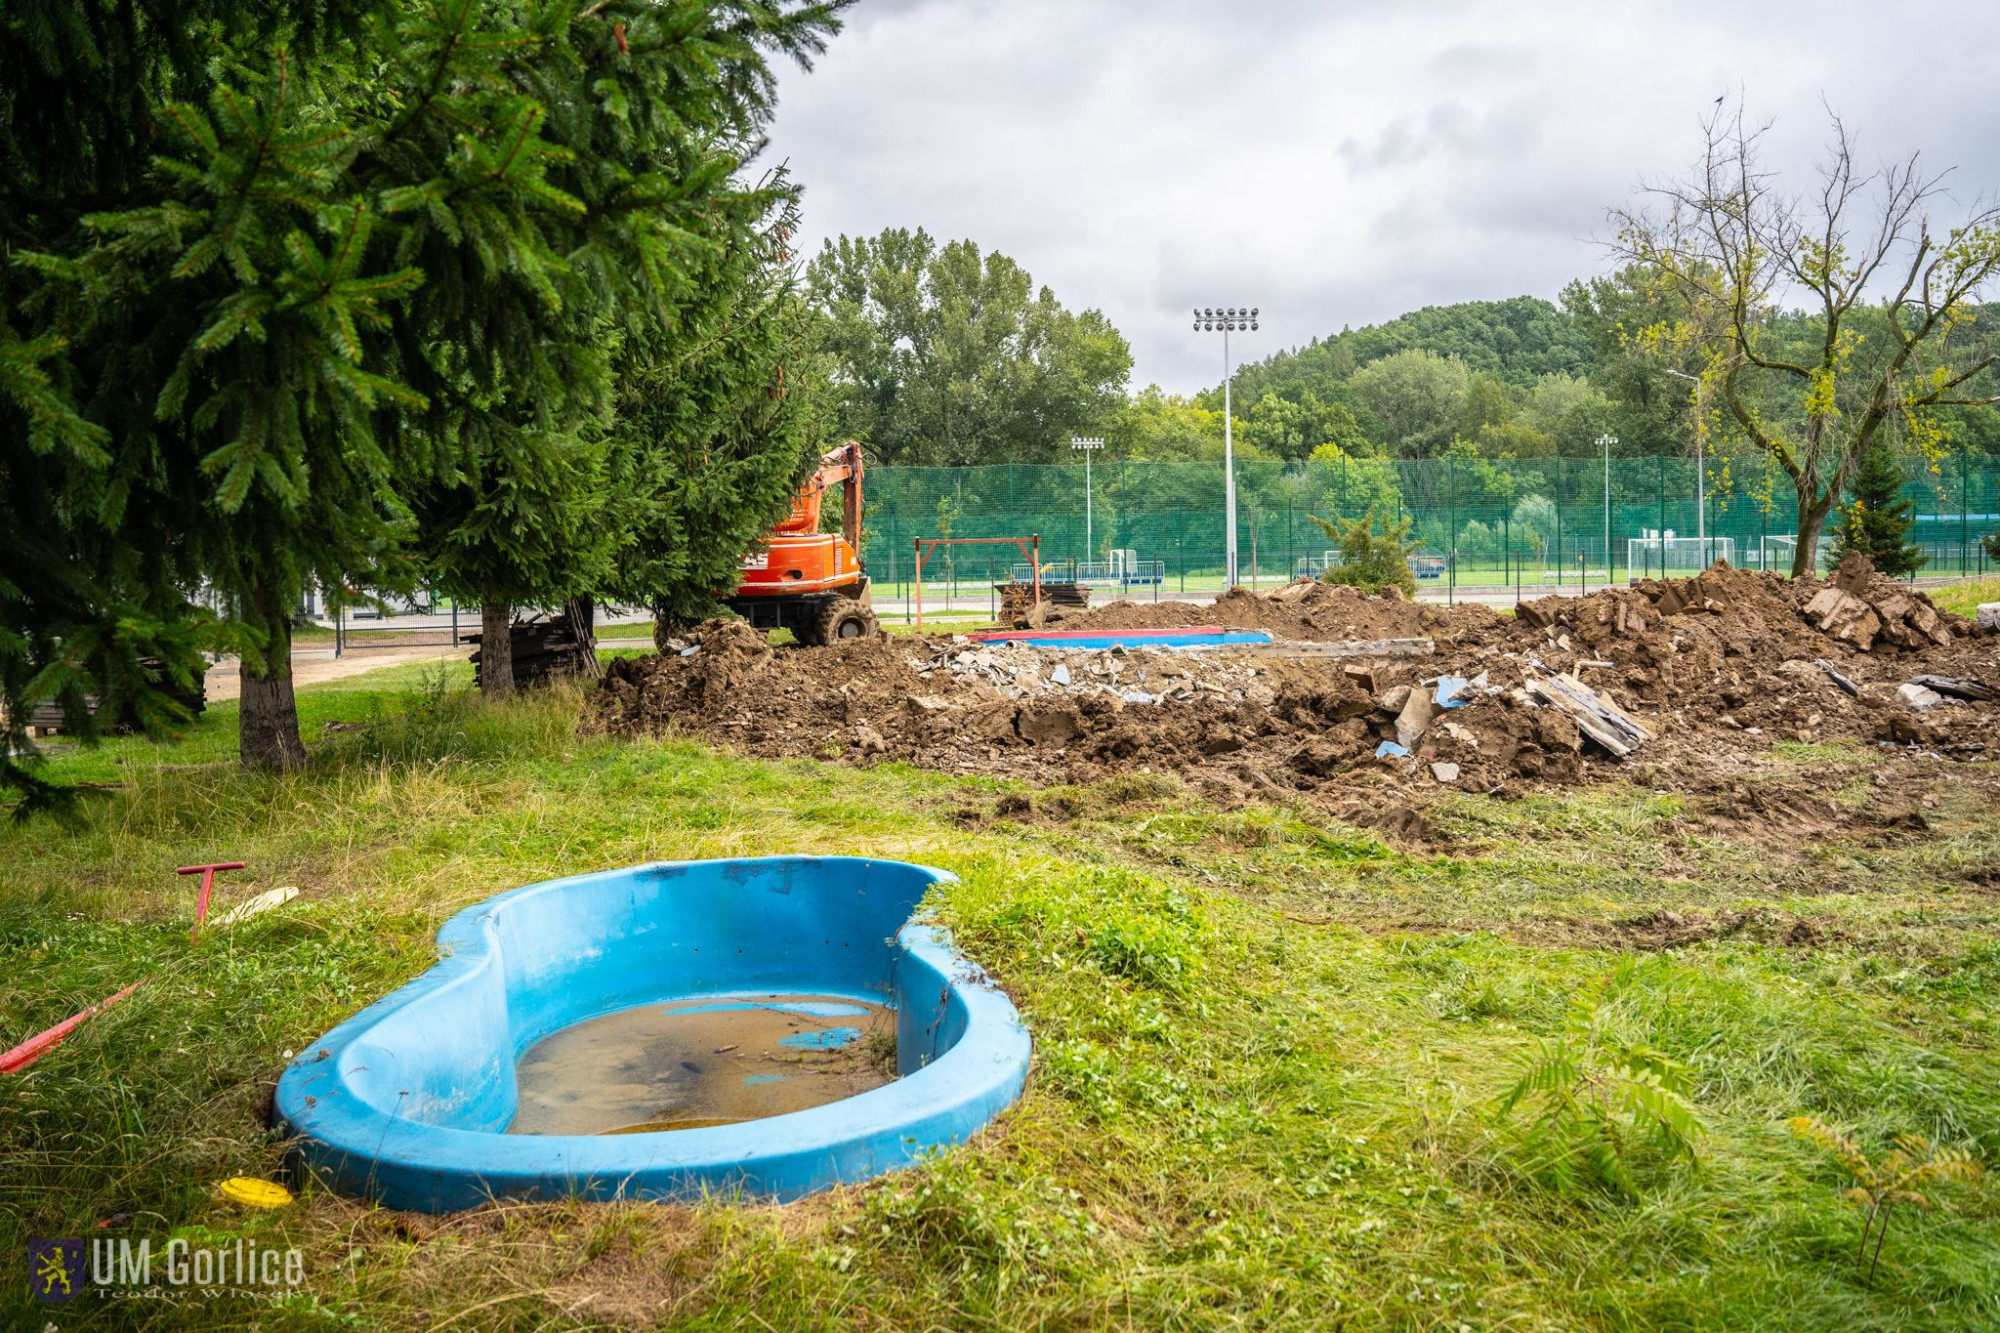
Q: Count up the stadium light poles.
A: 3